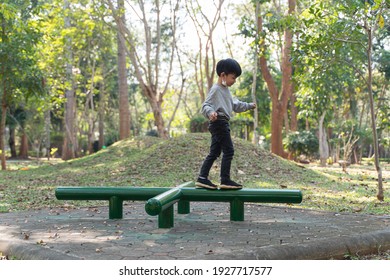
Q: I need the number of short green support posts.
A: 4